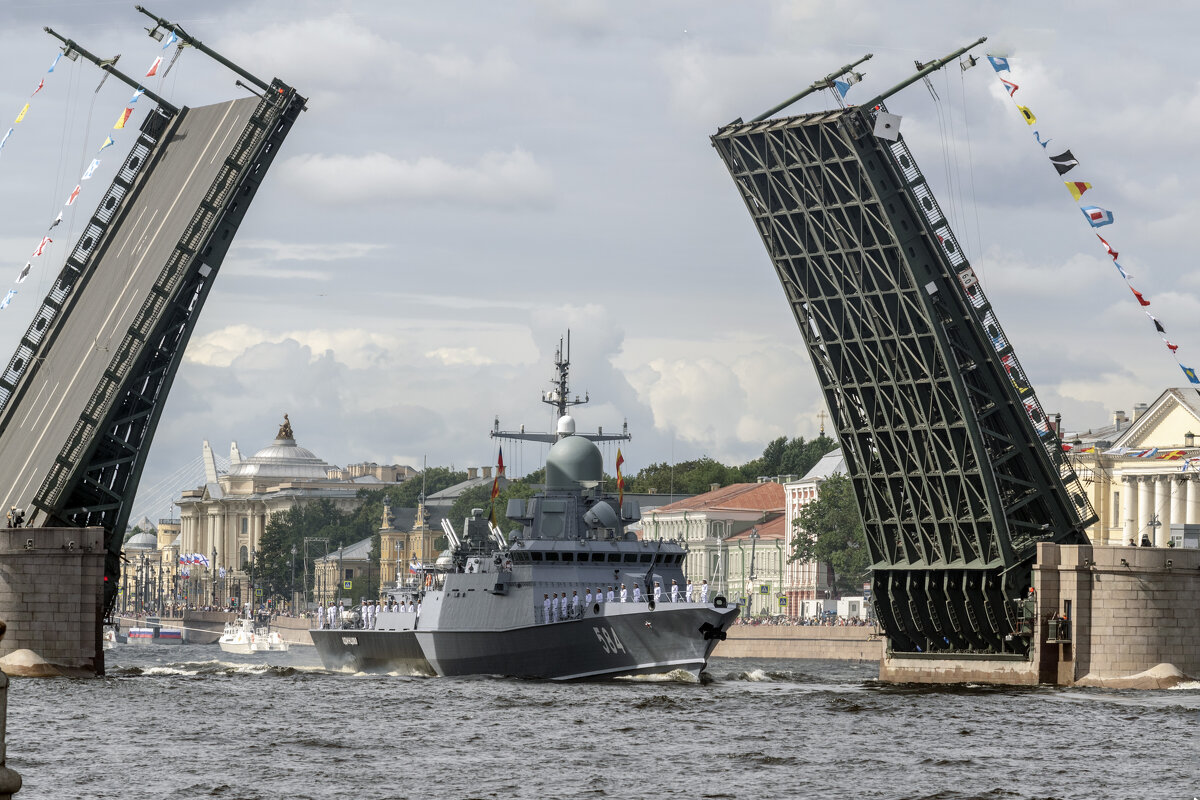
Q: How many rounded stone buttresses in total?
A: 2